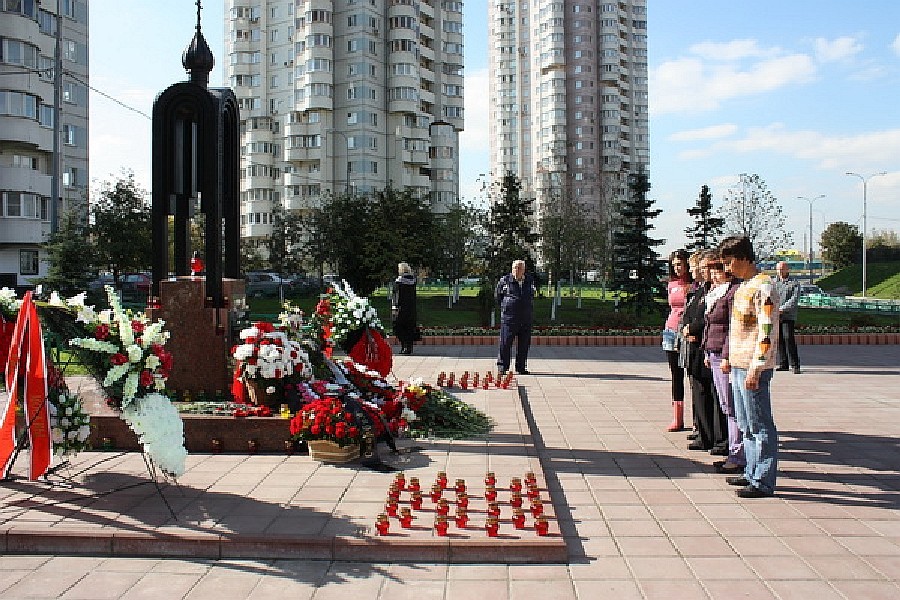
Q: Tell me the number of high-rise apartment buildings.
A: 3